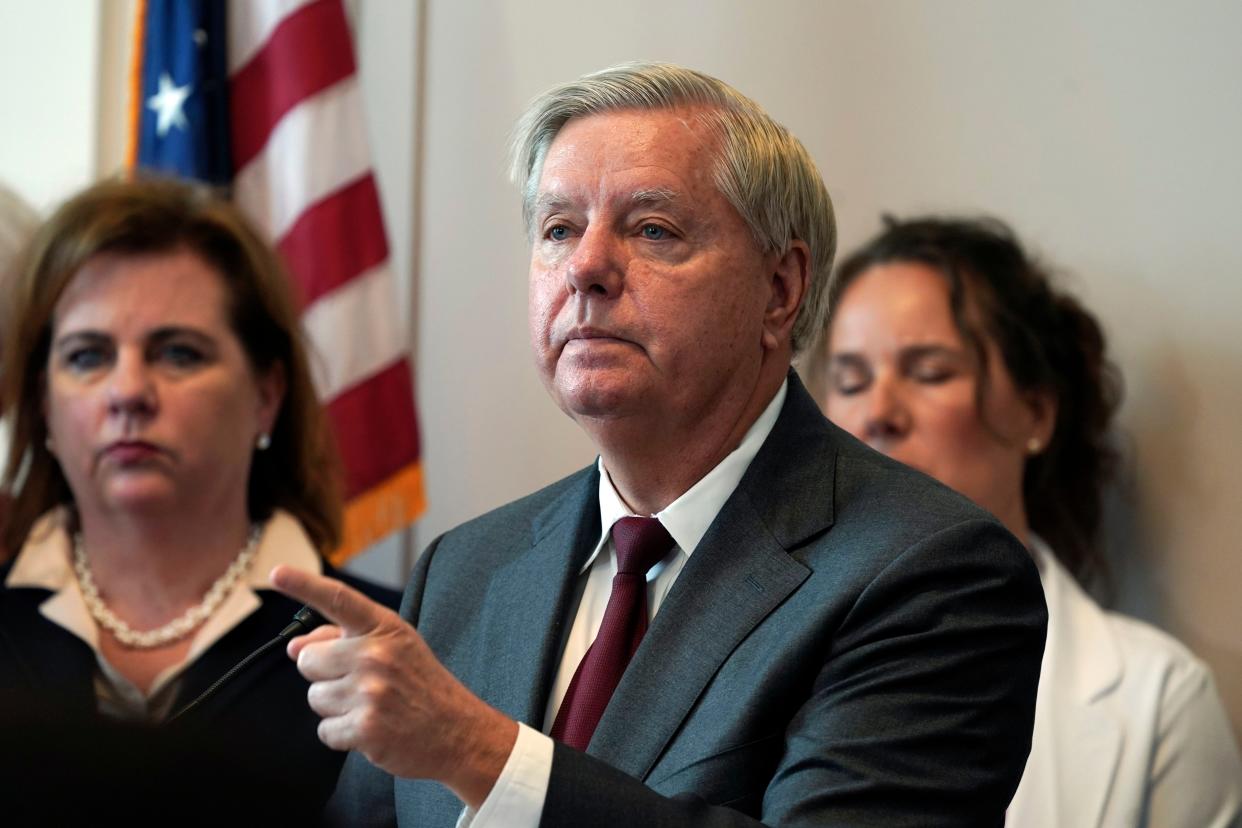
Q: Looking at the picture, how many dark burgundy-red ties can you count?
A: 1